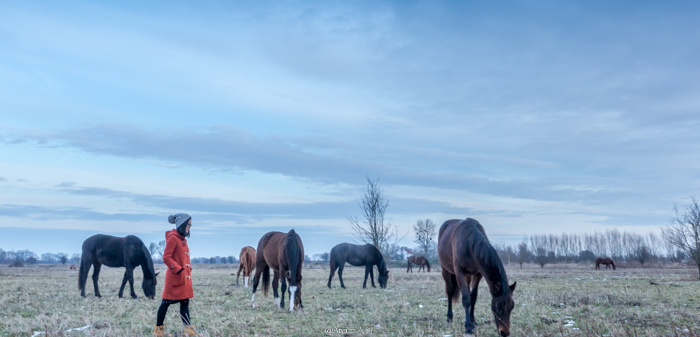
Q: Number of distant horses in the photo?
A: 2